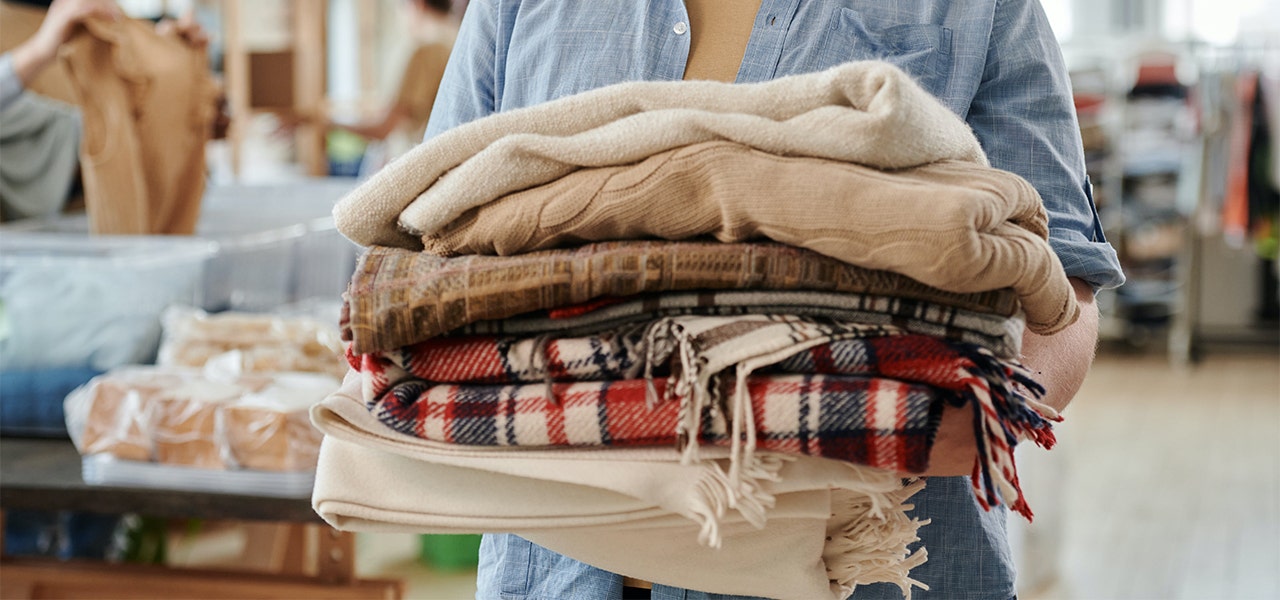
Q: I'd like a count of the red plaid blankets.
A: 1